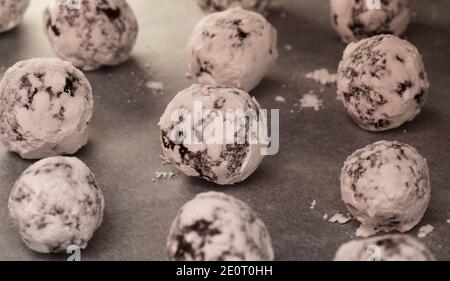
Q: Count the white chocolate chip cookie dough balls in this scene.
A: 12